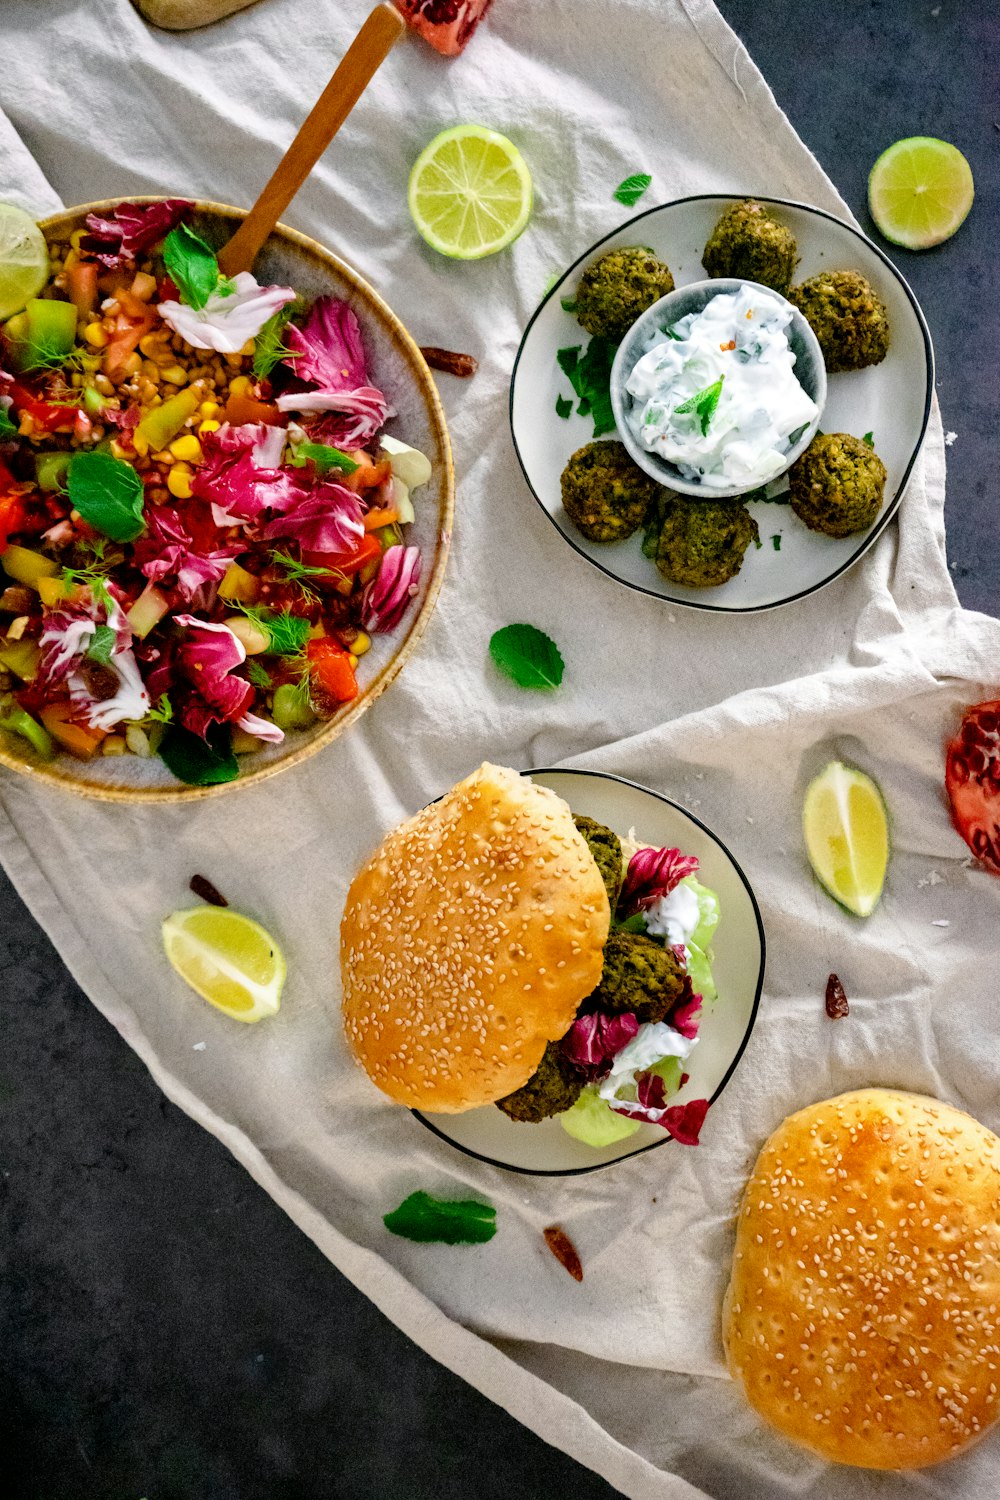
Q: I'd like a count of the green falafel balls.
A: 9